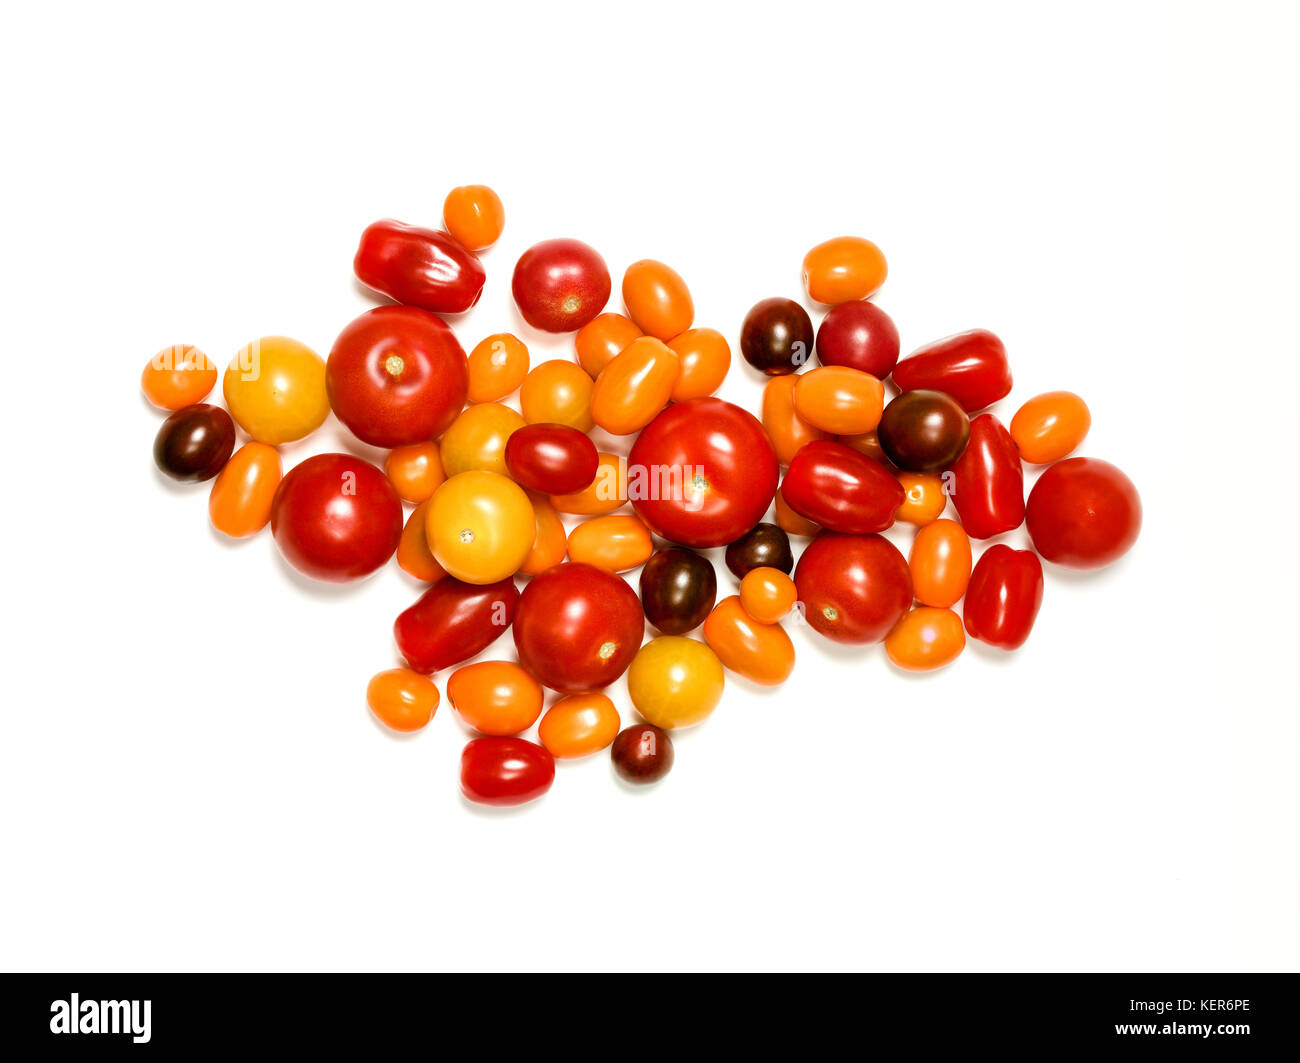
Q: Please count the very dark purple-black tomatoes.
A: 6